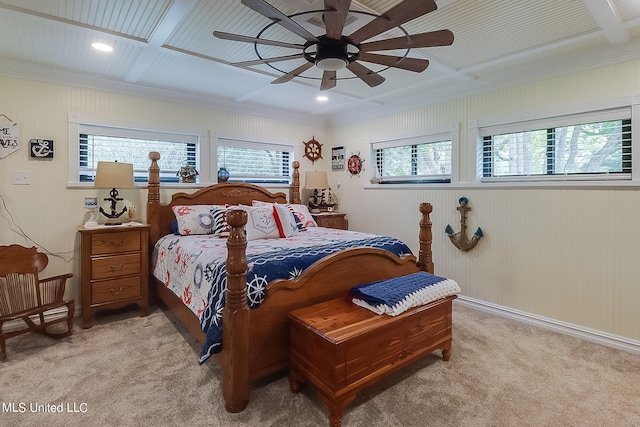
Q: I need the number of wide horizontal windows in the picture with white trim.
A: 4